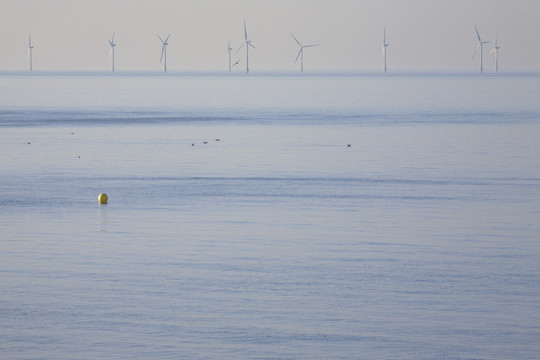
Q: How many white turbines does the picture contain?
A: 9